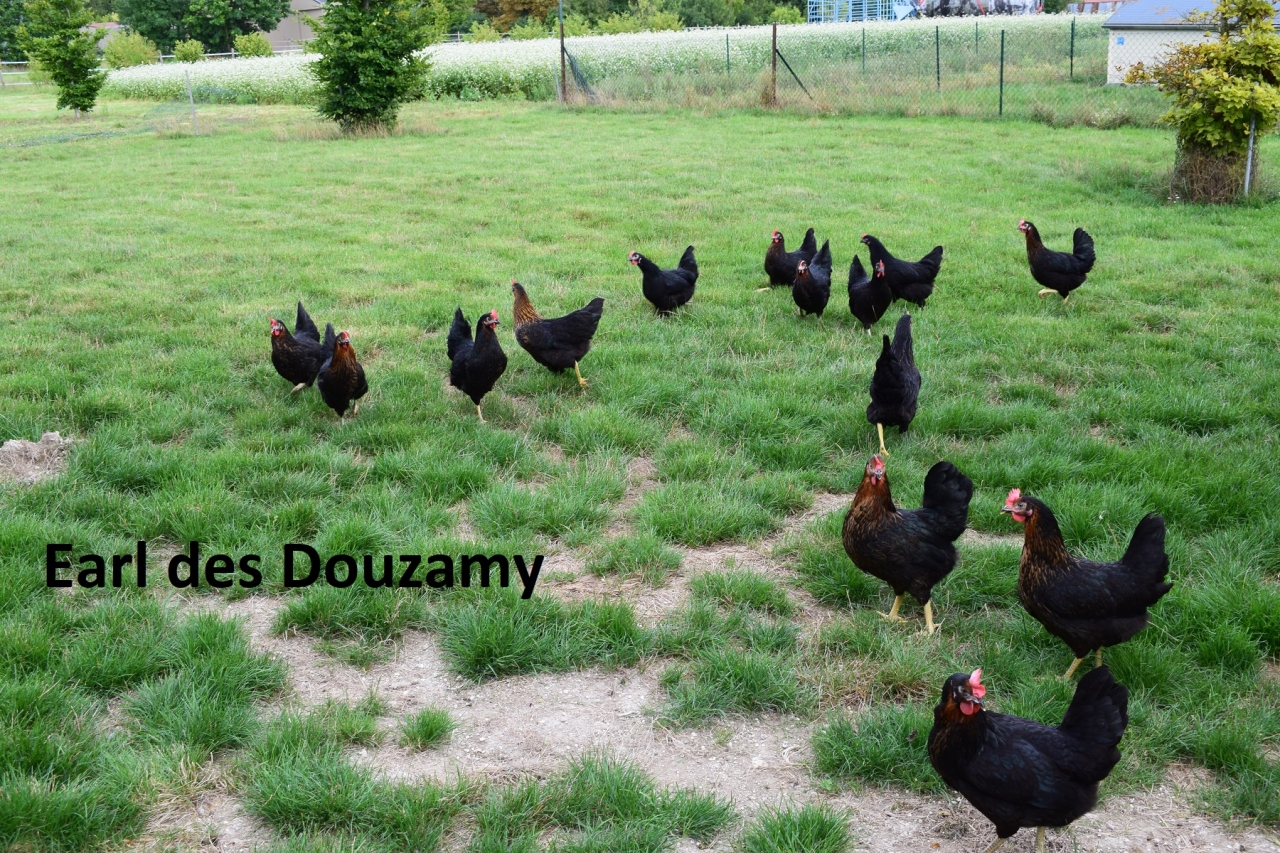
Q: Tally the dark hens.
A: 14